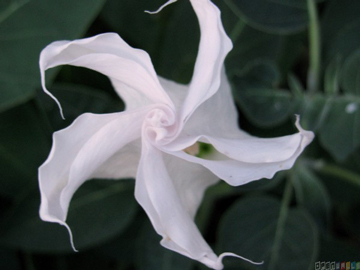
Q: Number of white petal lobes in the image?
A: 5